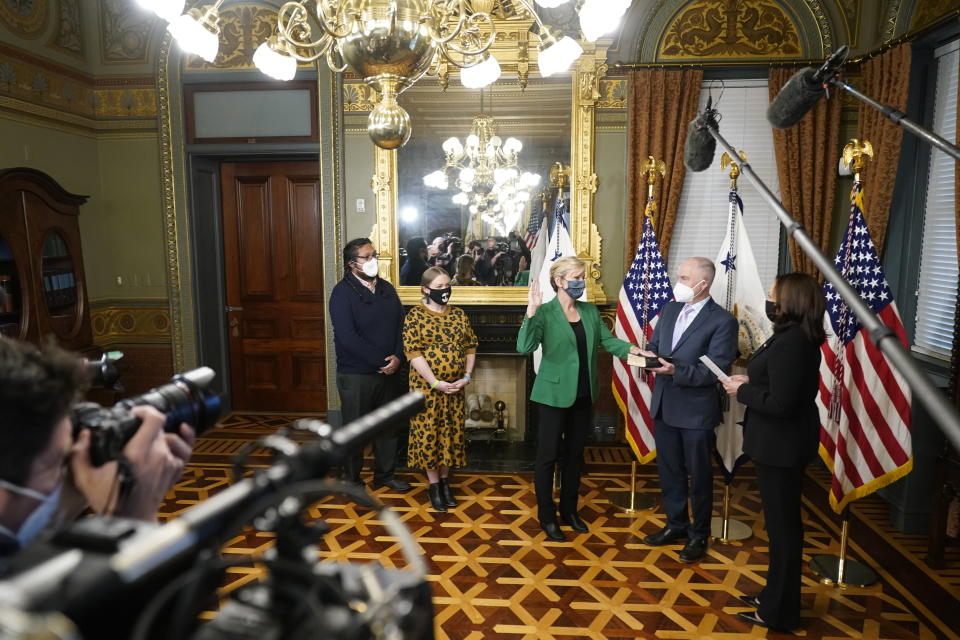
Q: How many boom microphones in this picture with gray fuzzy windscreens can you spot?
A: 2